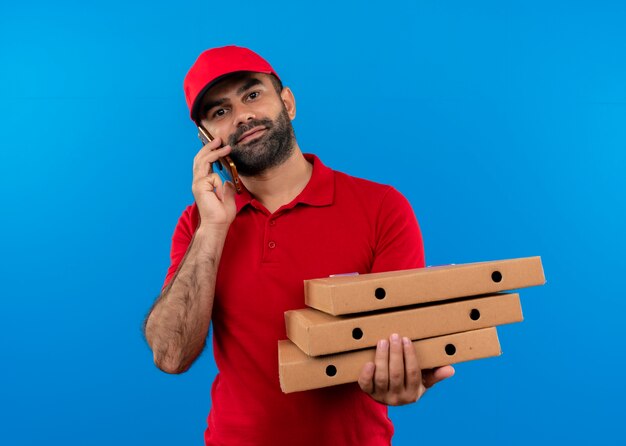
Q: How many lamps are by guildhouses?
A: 0